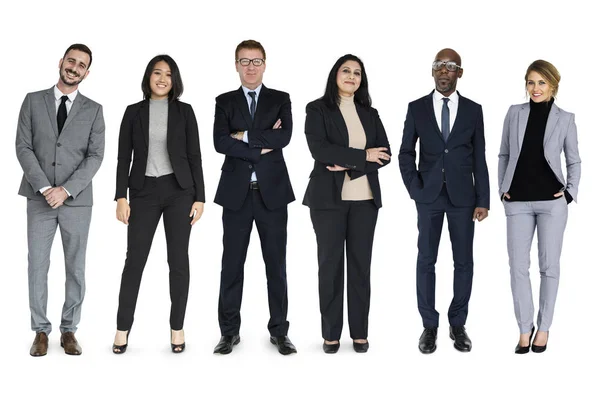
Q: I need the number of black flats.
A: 2